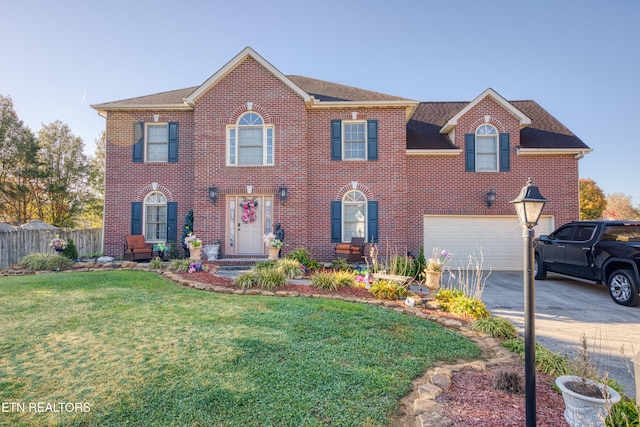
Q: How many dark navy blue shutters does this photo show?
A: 10